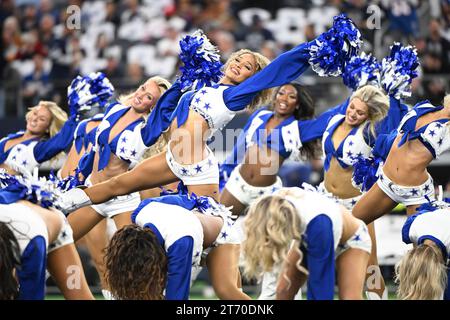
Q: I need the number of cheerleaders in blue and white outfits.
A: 11